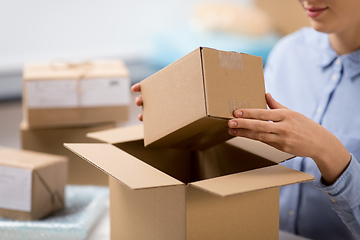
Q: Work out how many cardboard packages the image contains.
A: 5